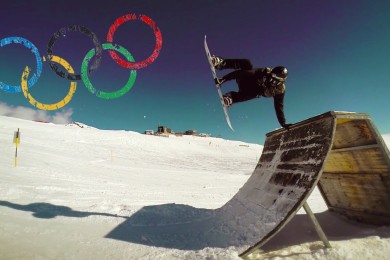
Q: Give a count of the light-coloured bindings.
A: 2